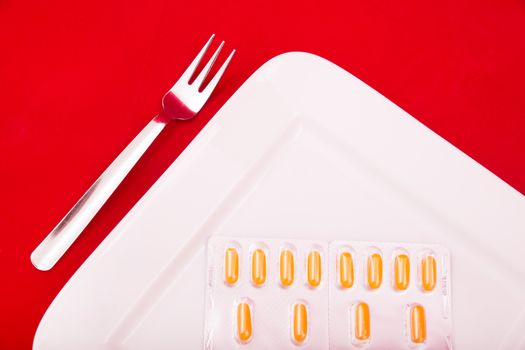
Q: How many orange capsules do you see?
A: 12